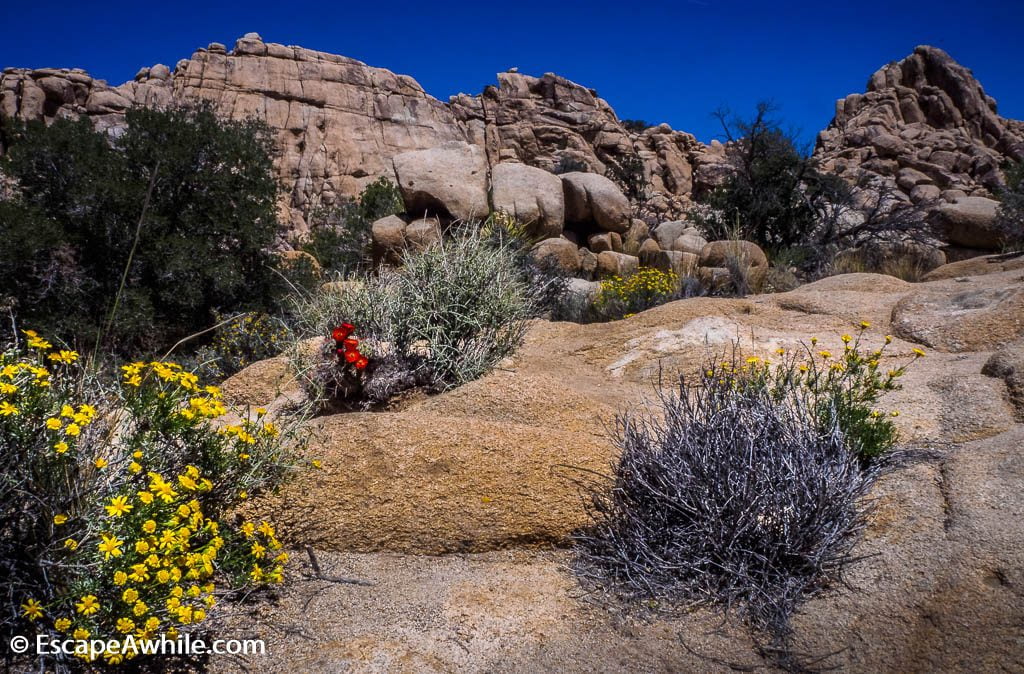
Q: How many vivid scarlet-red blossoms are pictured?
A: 5